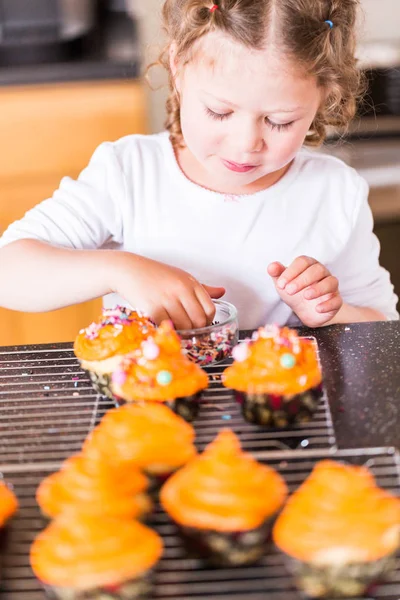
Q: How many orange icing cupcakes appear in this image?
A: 9